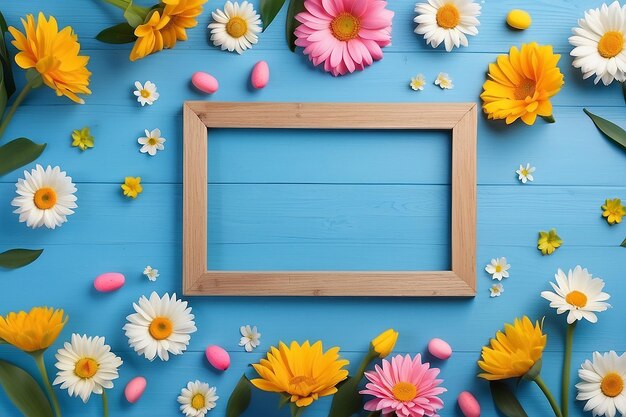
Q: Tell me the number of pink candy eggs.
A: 7